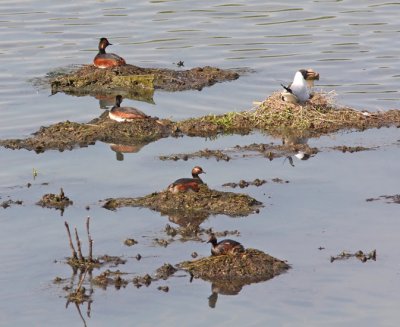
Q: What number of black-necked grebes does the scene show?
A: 4